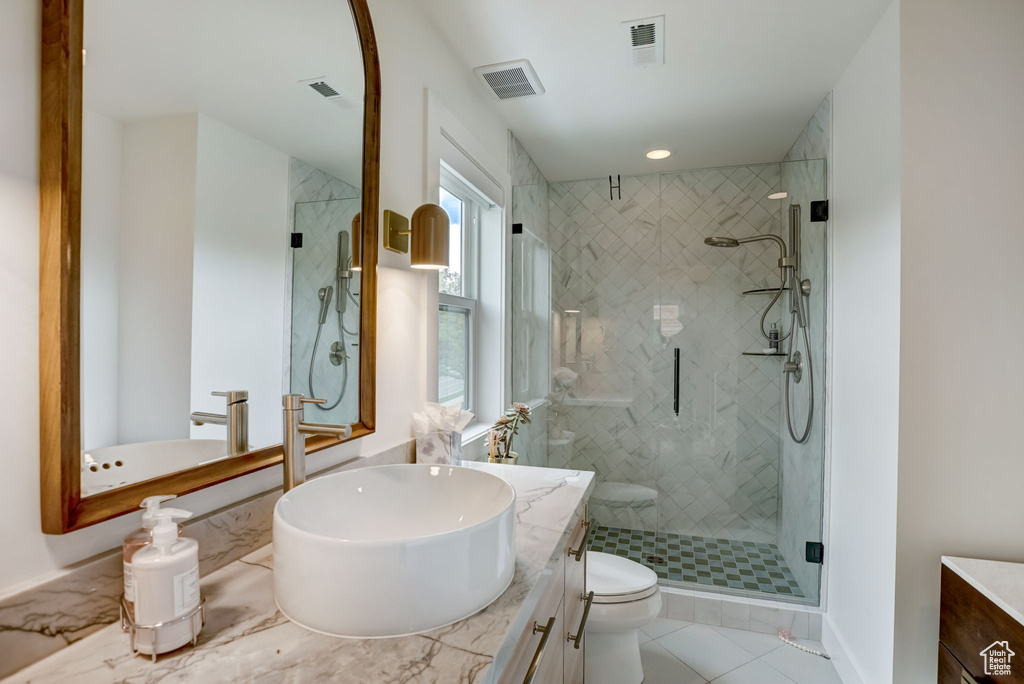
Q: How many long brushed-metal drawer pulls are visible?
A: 3